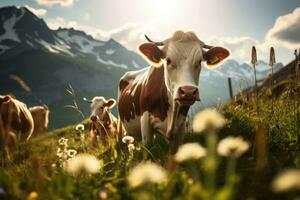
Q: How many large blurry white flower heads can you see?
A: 6